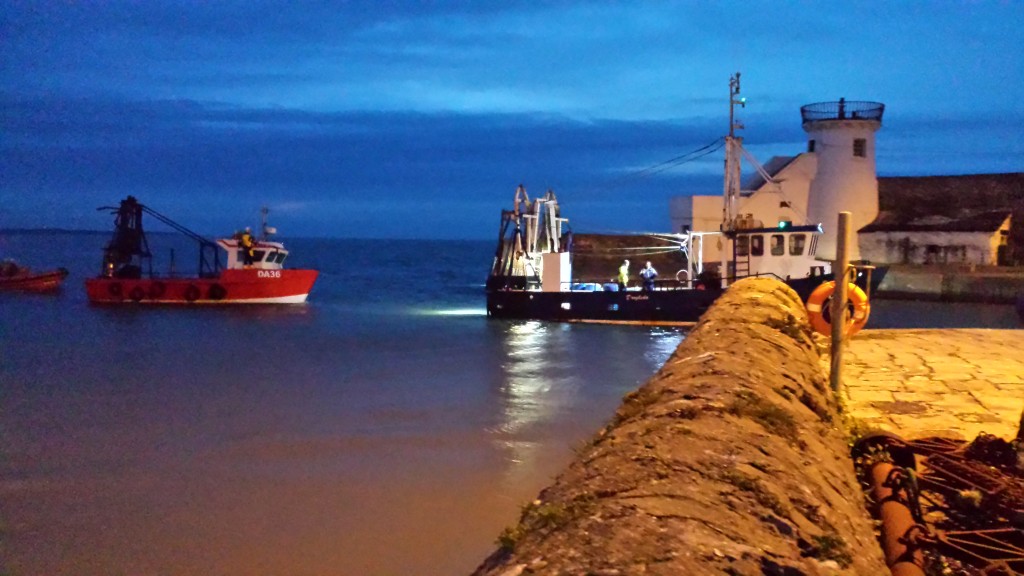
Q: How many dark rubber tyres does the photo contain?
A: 5